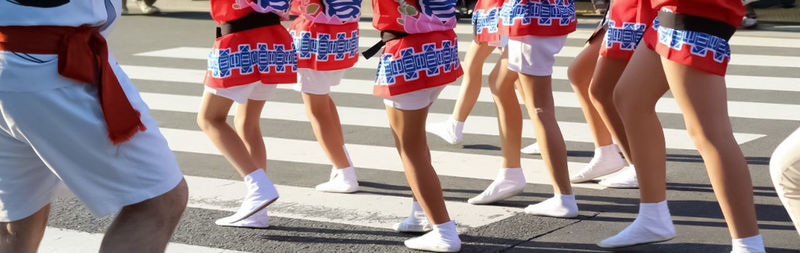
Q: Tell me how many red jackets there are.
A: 7